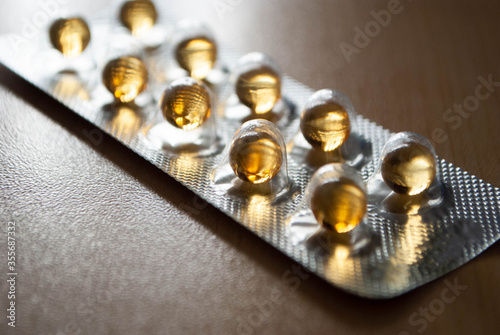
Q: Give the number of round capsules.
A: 10